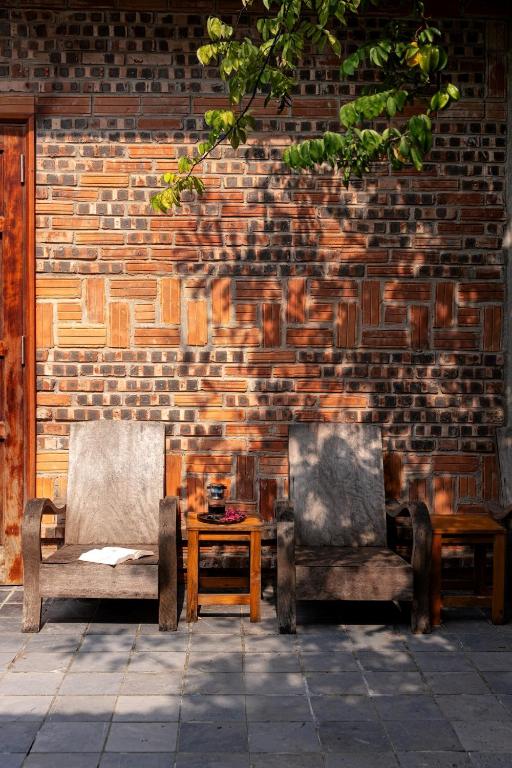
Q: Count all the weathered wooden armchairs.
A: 2